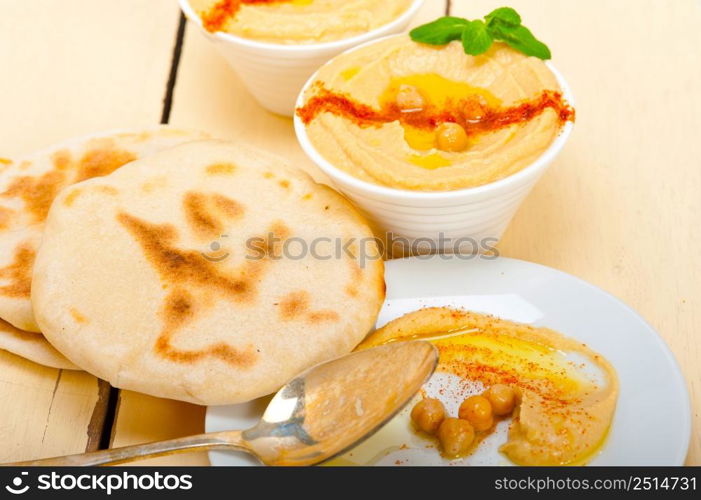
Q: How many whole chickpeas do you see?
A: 7